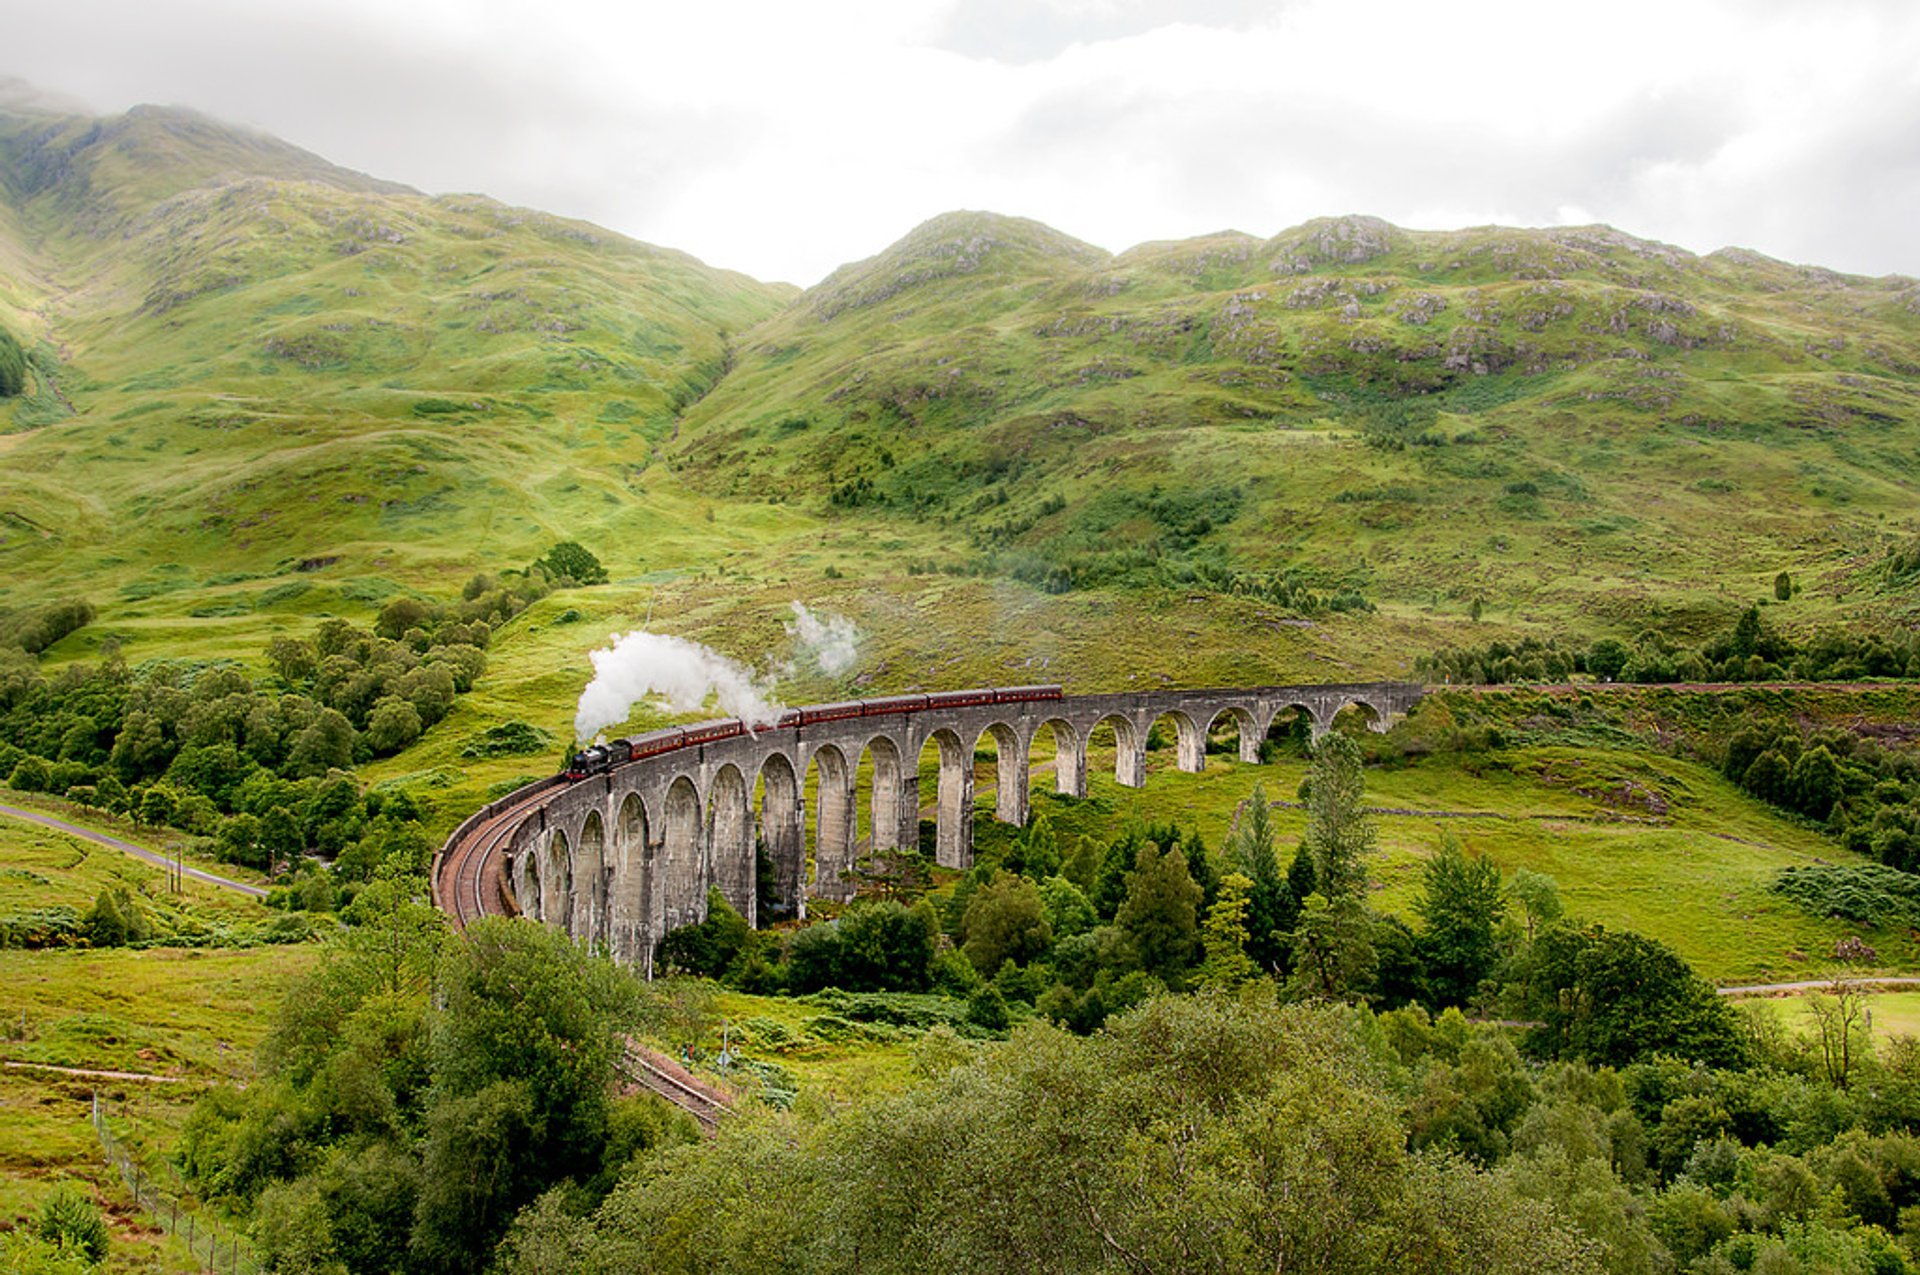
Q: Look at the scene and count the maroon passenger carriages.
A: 7